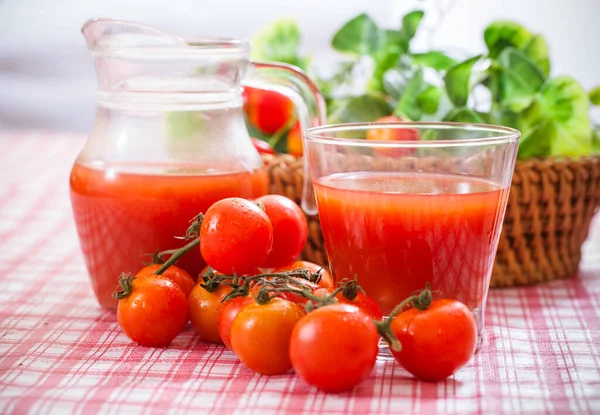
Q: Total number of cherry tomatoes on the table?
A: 11